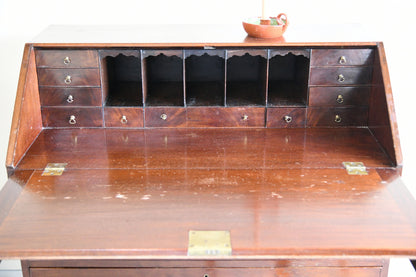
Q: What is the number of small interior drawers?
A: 11